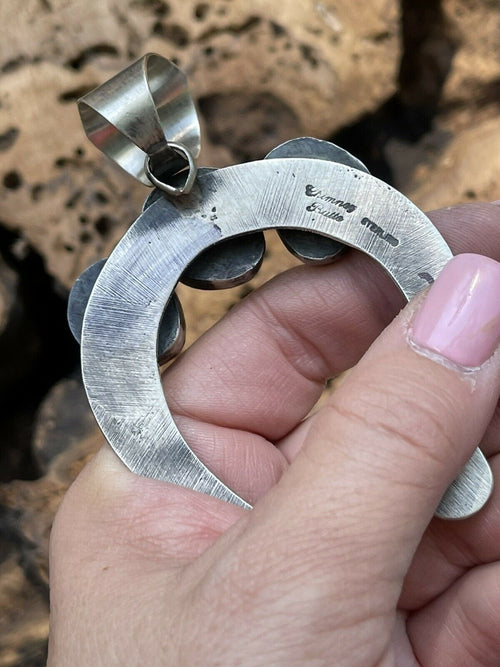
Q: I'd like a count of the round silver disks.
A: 3